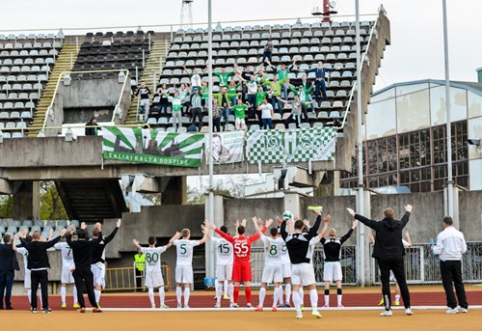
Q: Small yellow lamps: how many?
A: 0